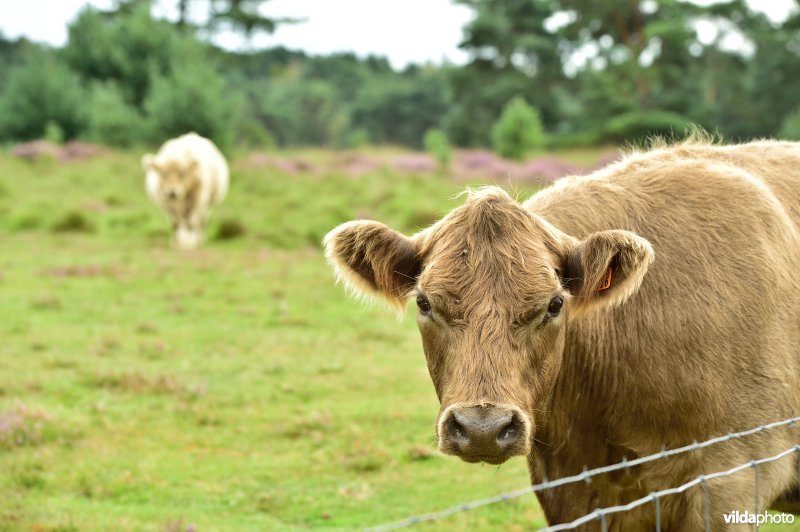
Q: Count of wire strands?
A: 2